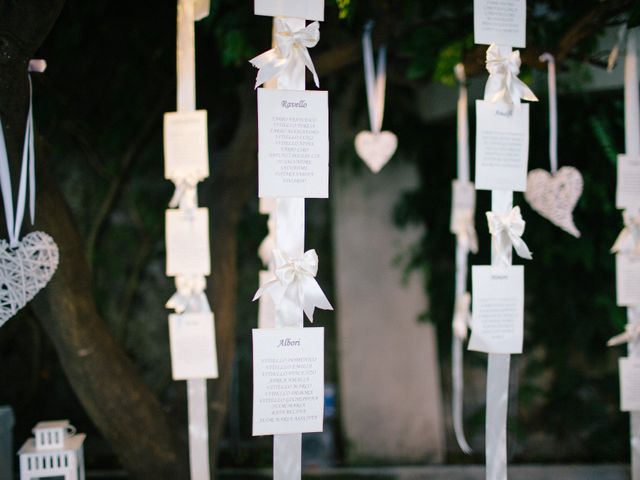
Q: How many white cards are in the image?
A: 13